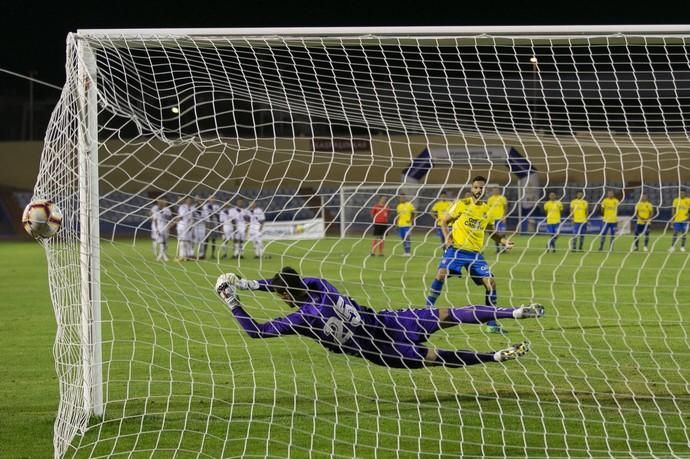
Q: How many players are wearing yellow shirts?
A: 9